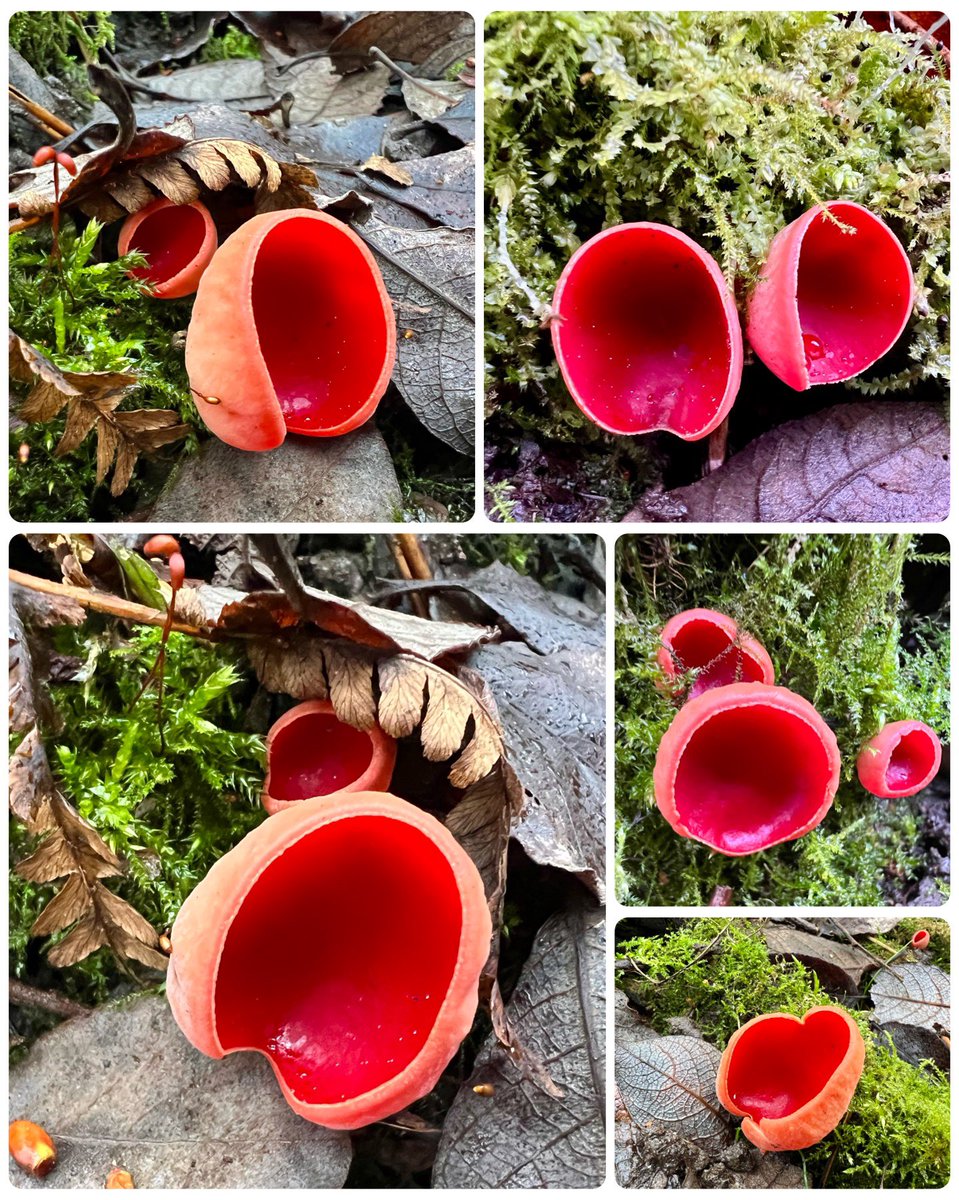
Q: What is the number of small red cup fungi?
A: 11